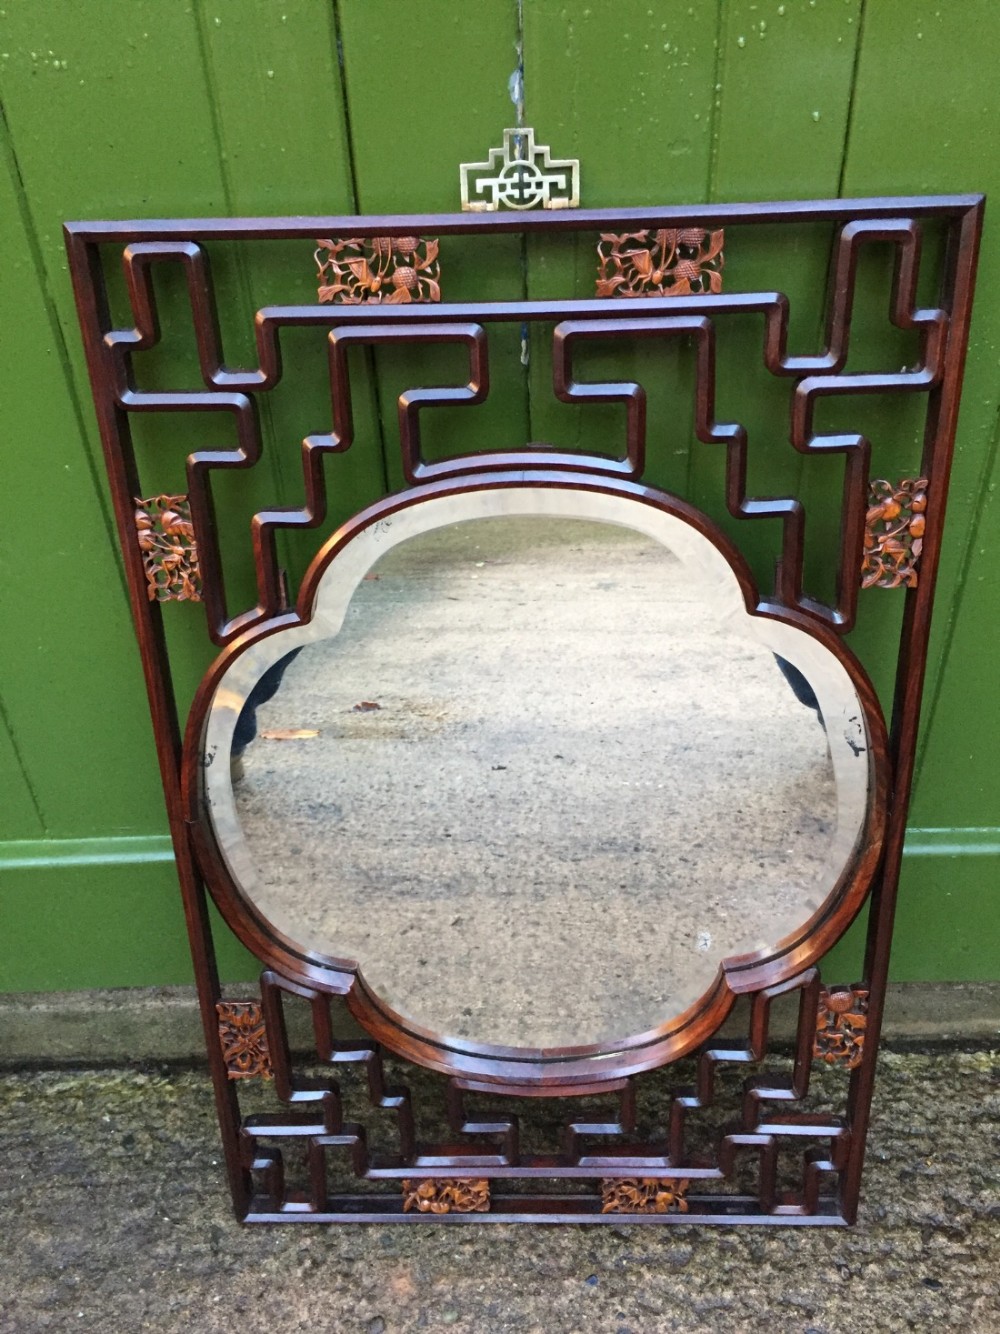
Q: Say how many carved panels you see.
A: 8